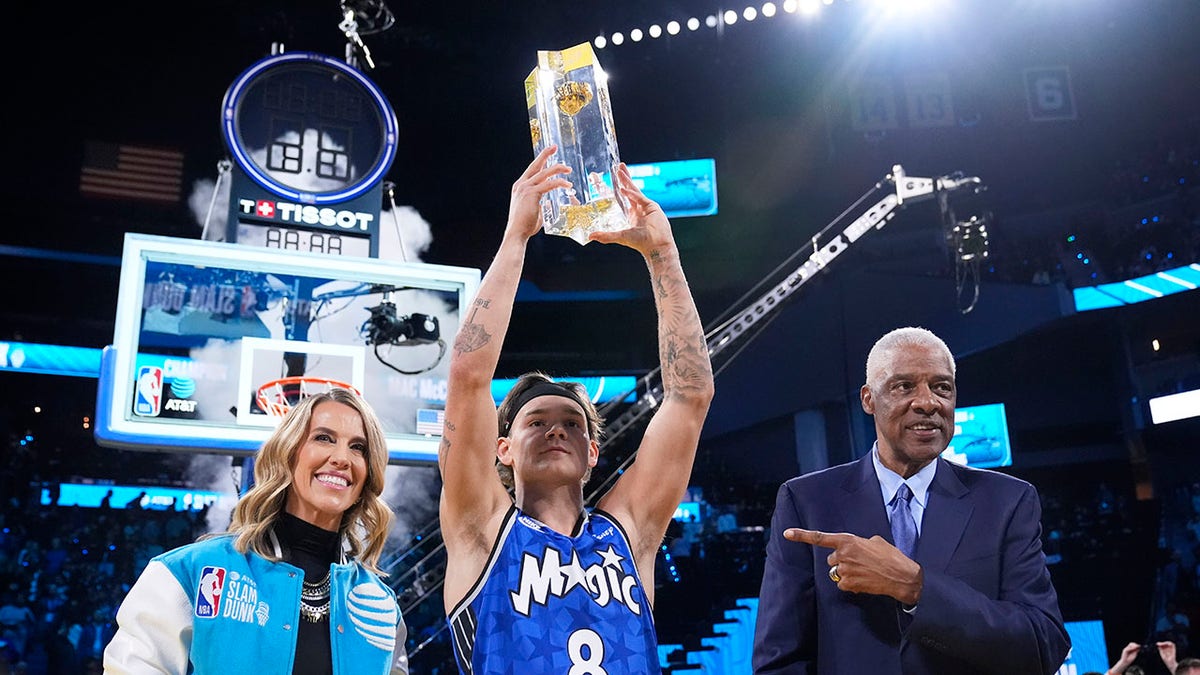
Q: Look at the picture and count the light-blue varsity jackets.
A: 1